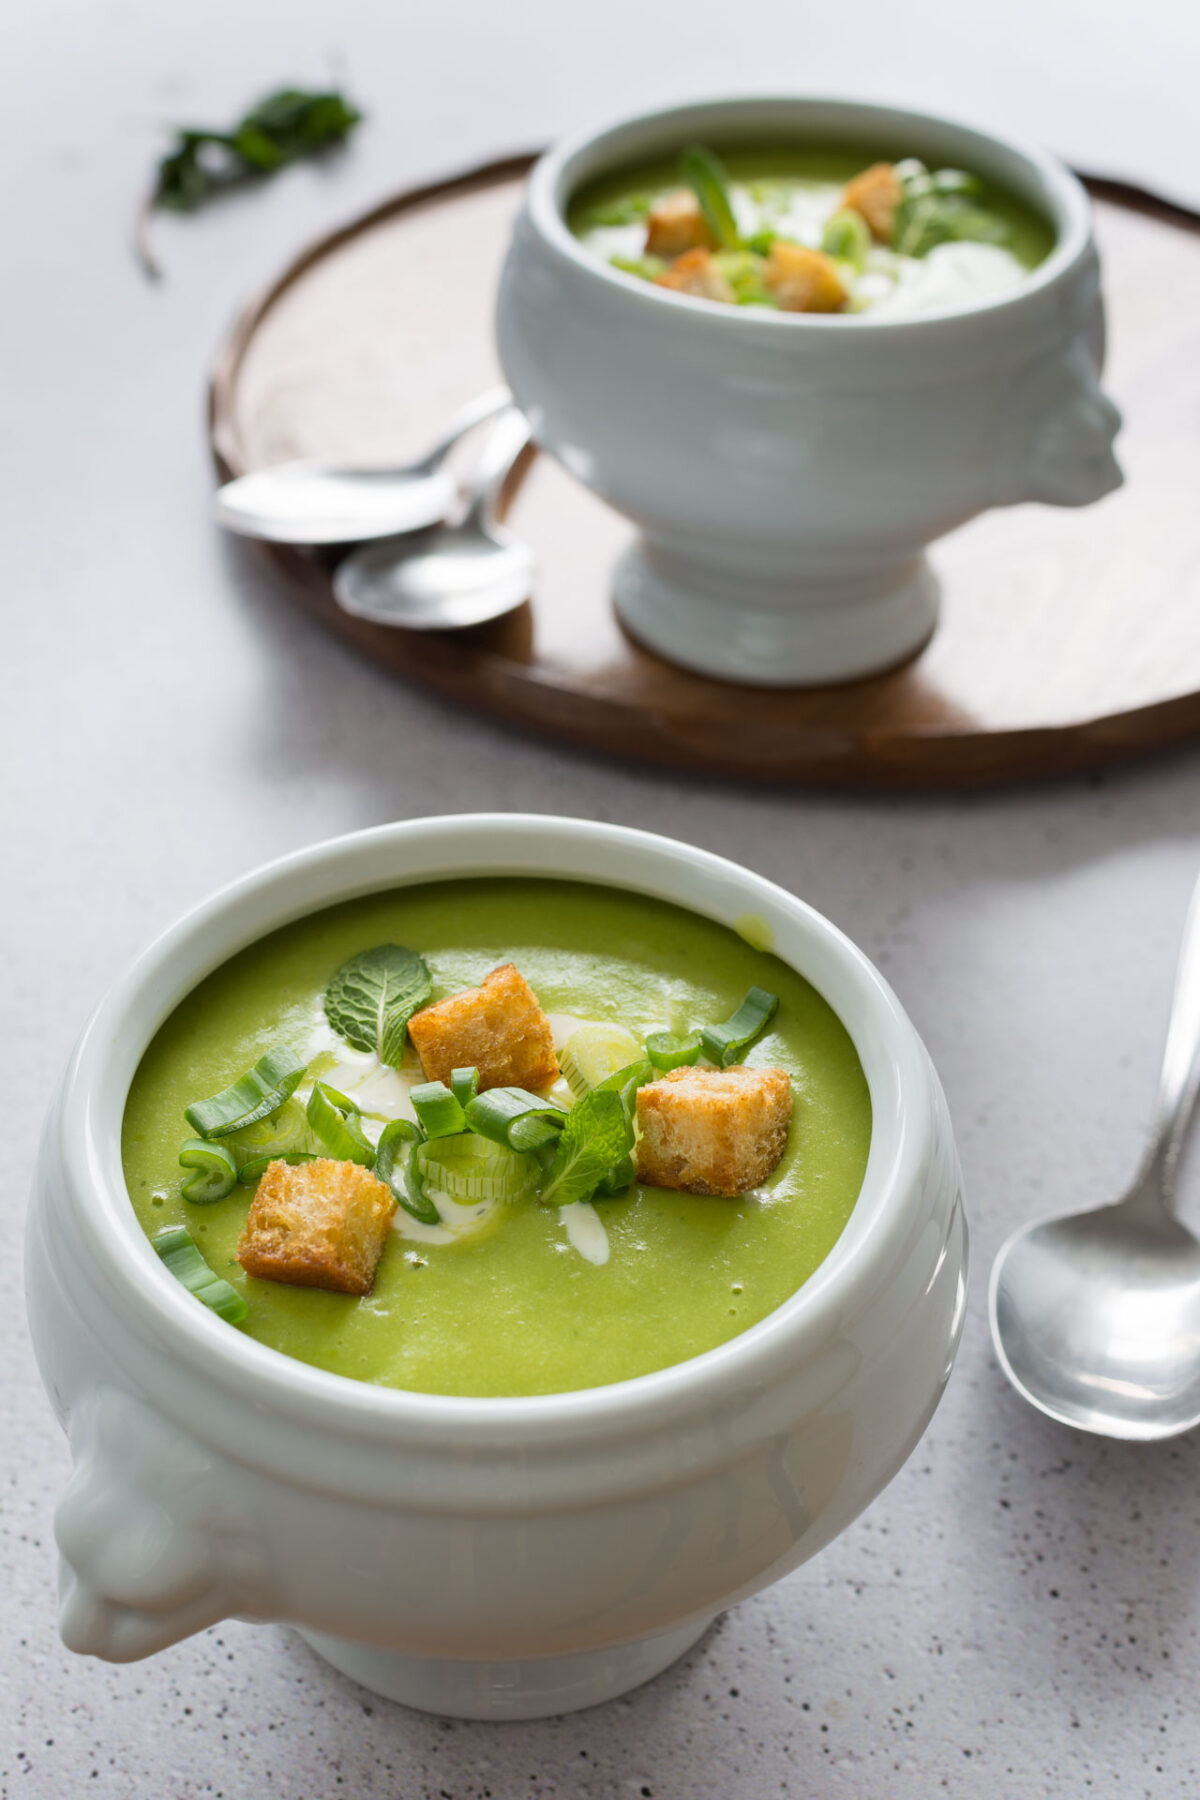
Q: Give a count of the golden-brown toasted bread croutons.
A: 7